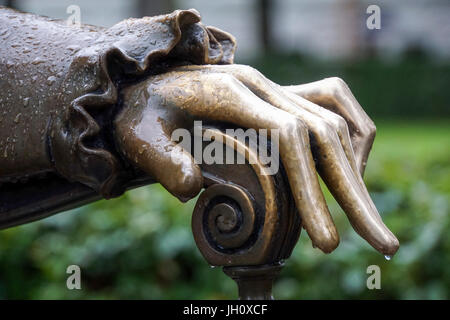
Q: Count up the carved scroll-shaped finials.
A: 1